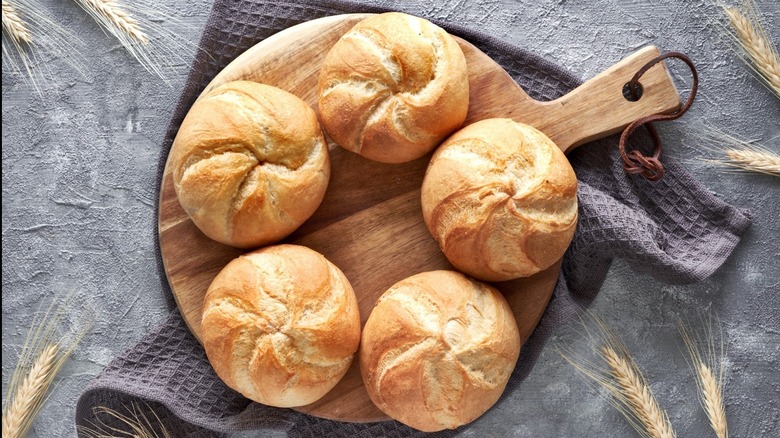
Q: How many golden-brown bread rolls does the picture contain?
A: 5